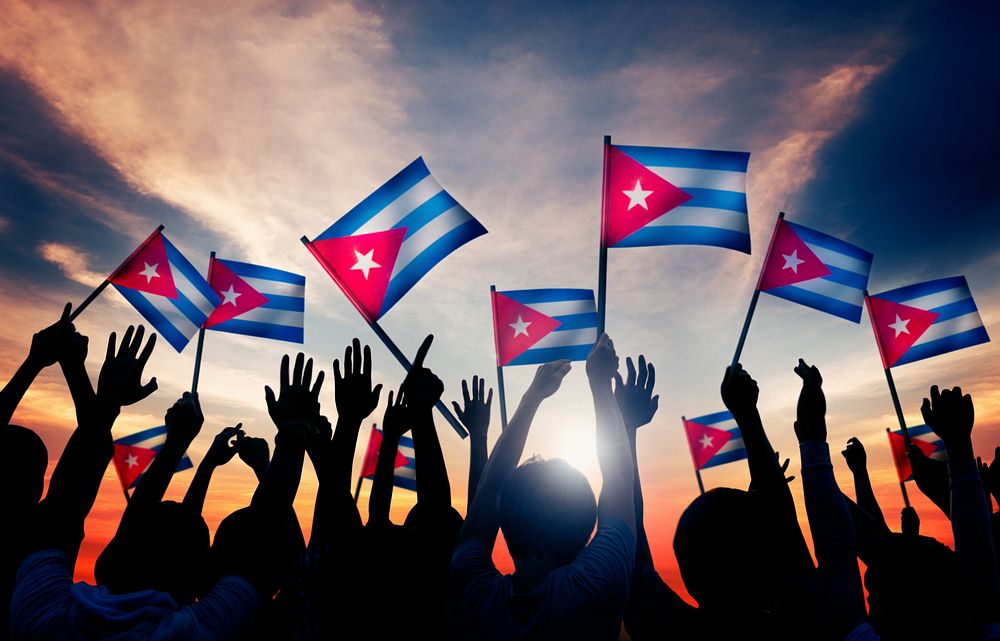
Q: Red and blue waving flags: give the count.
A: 11